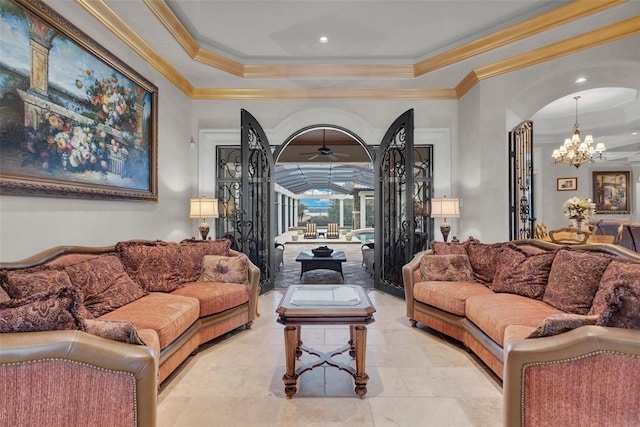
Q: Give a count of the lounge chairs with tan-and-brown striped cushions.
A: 2